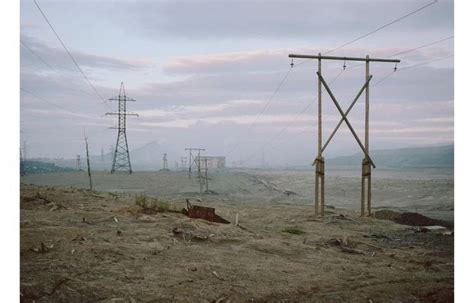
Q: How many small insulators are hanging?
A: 3